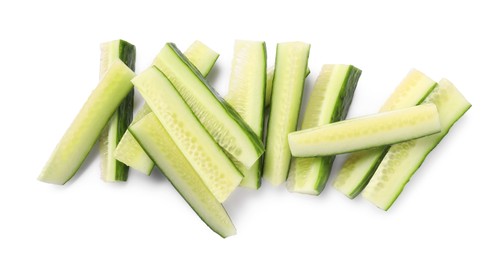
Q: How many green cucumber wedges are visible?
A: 13